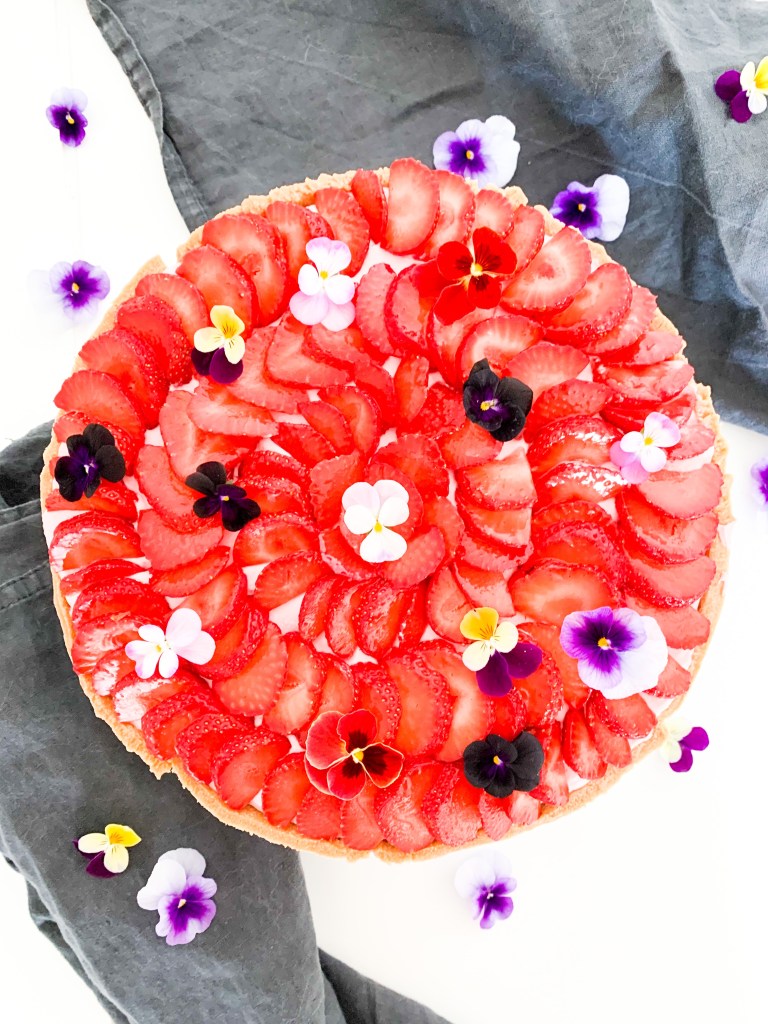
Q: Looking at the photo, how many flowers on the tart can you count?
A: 13